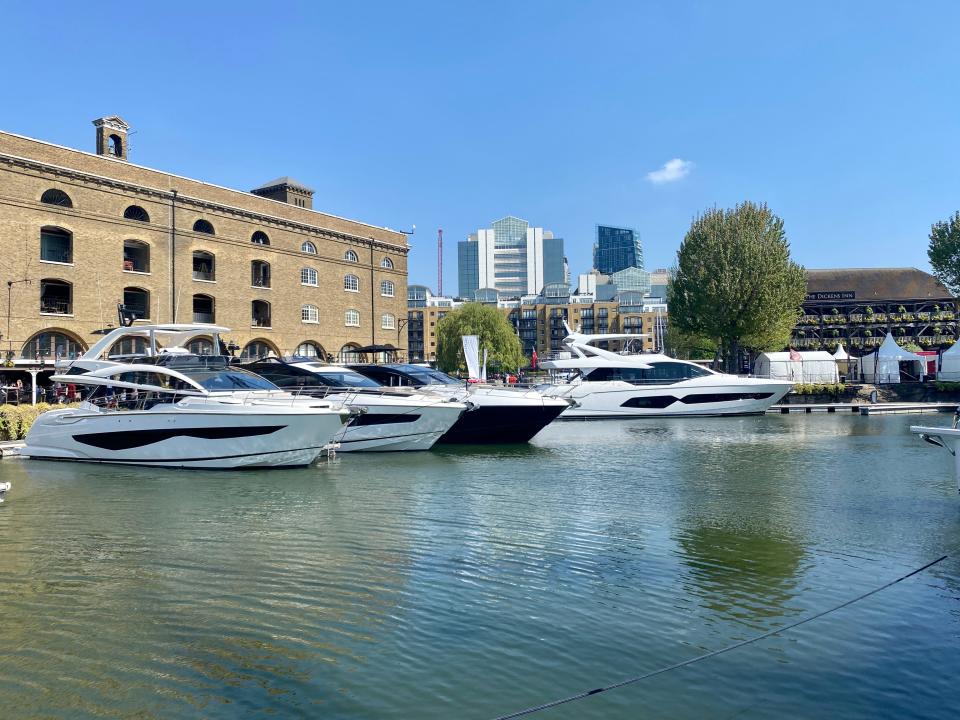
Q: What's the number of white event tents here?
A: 4